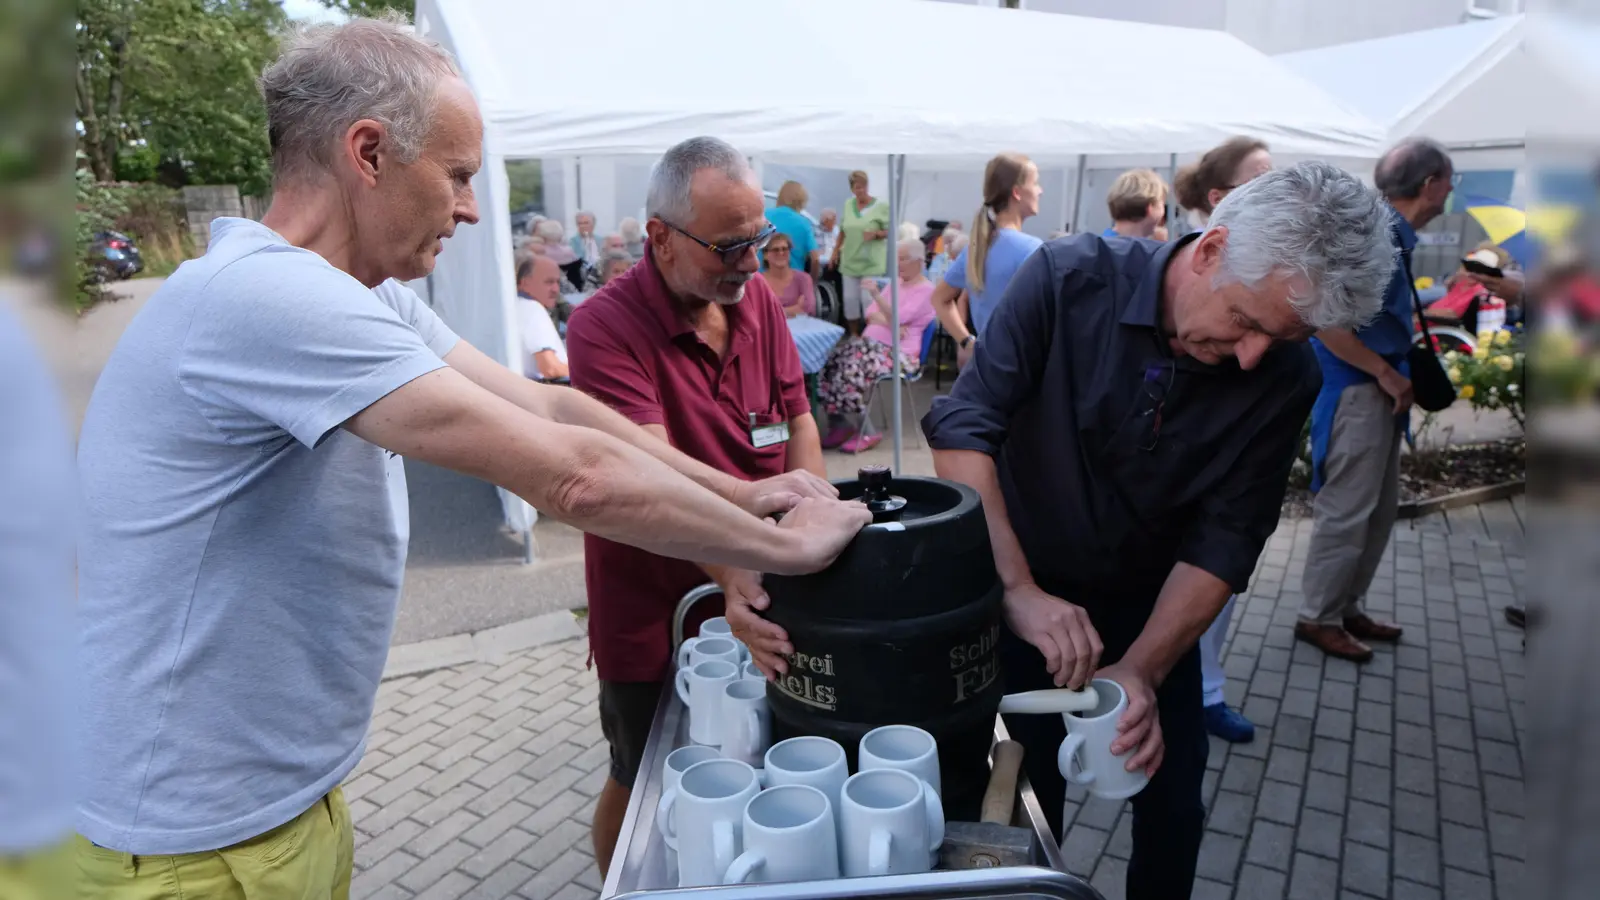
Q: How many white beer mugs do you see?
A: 12